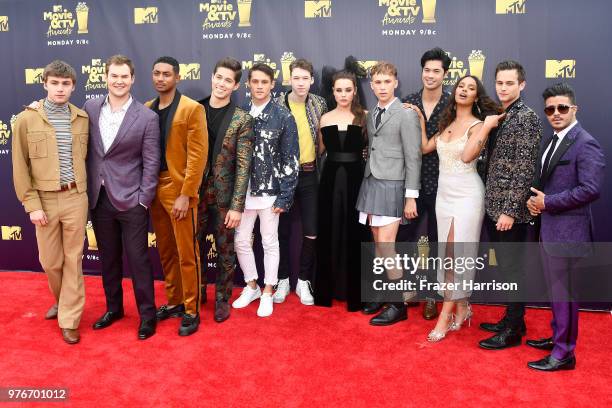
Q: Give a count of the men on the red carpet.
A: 10